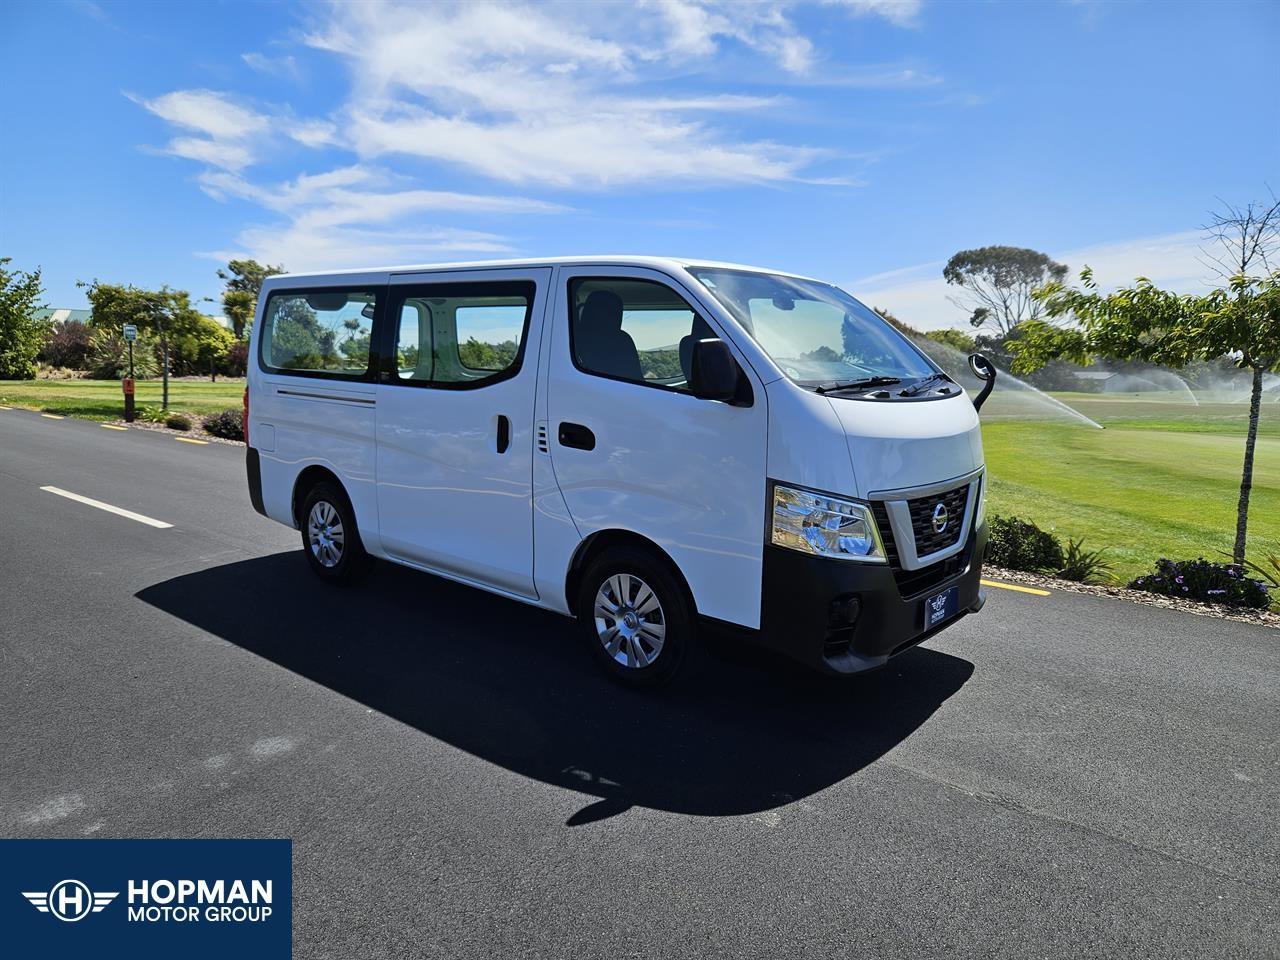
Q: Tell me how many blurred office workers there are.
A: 0